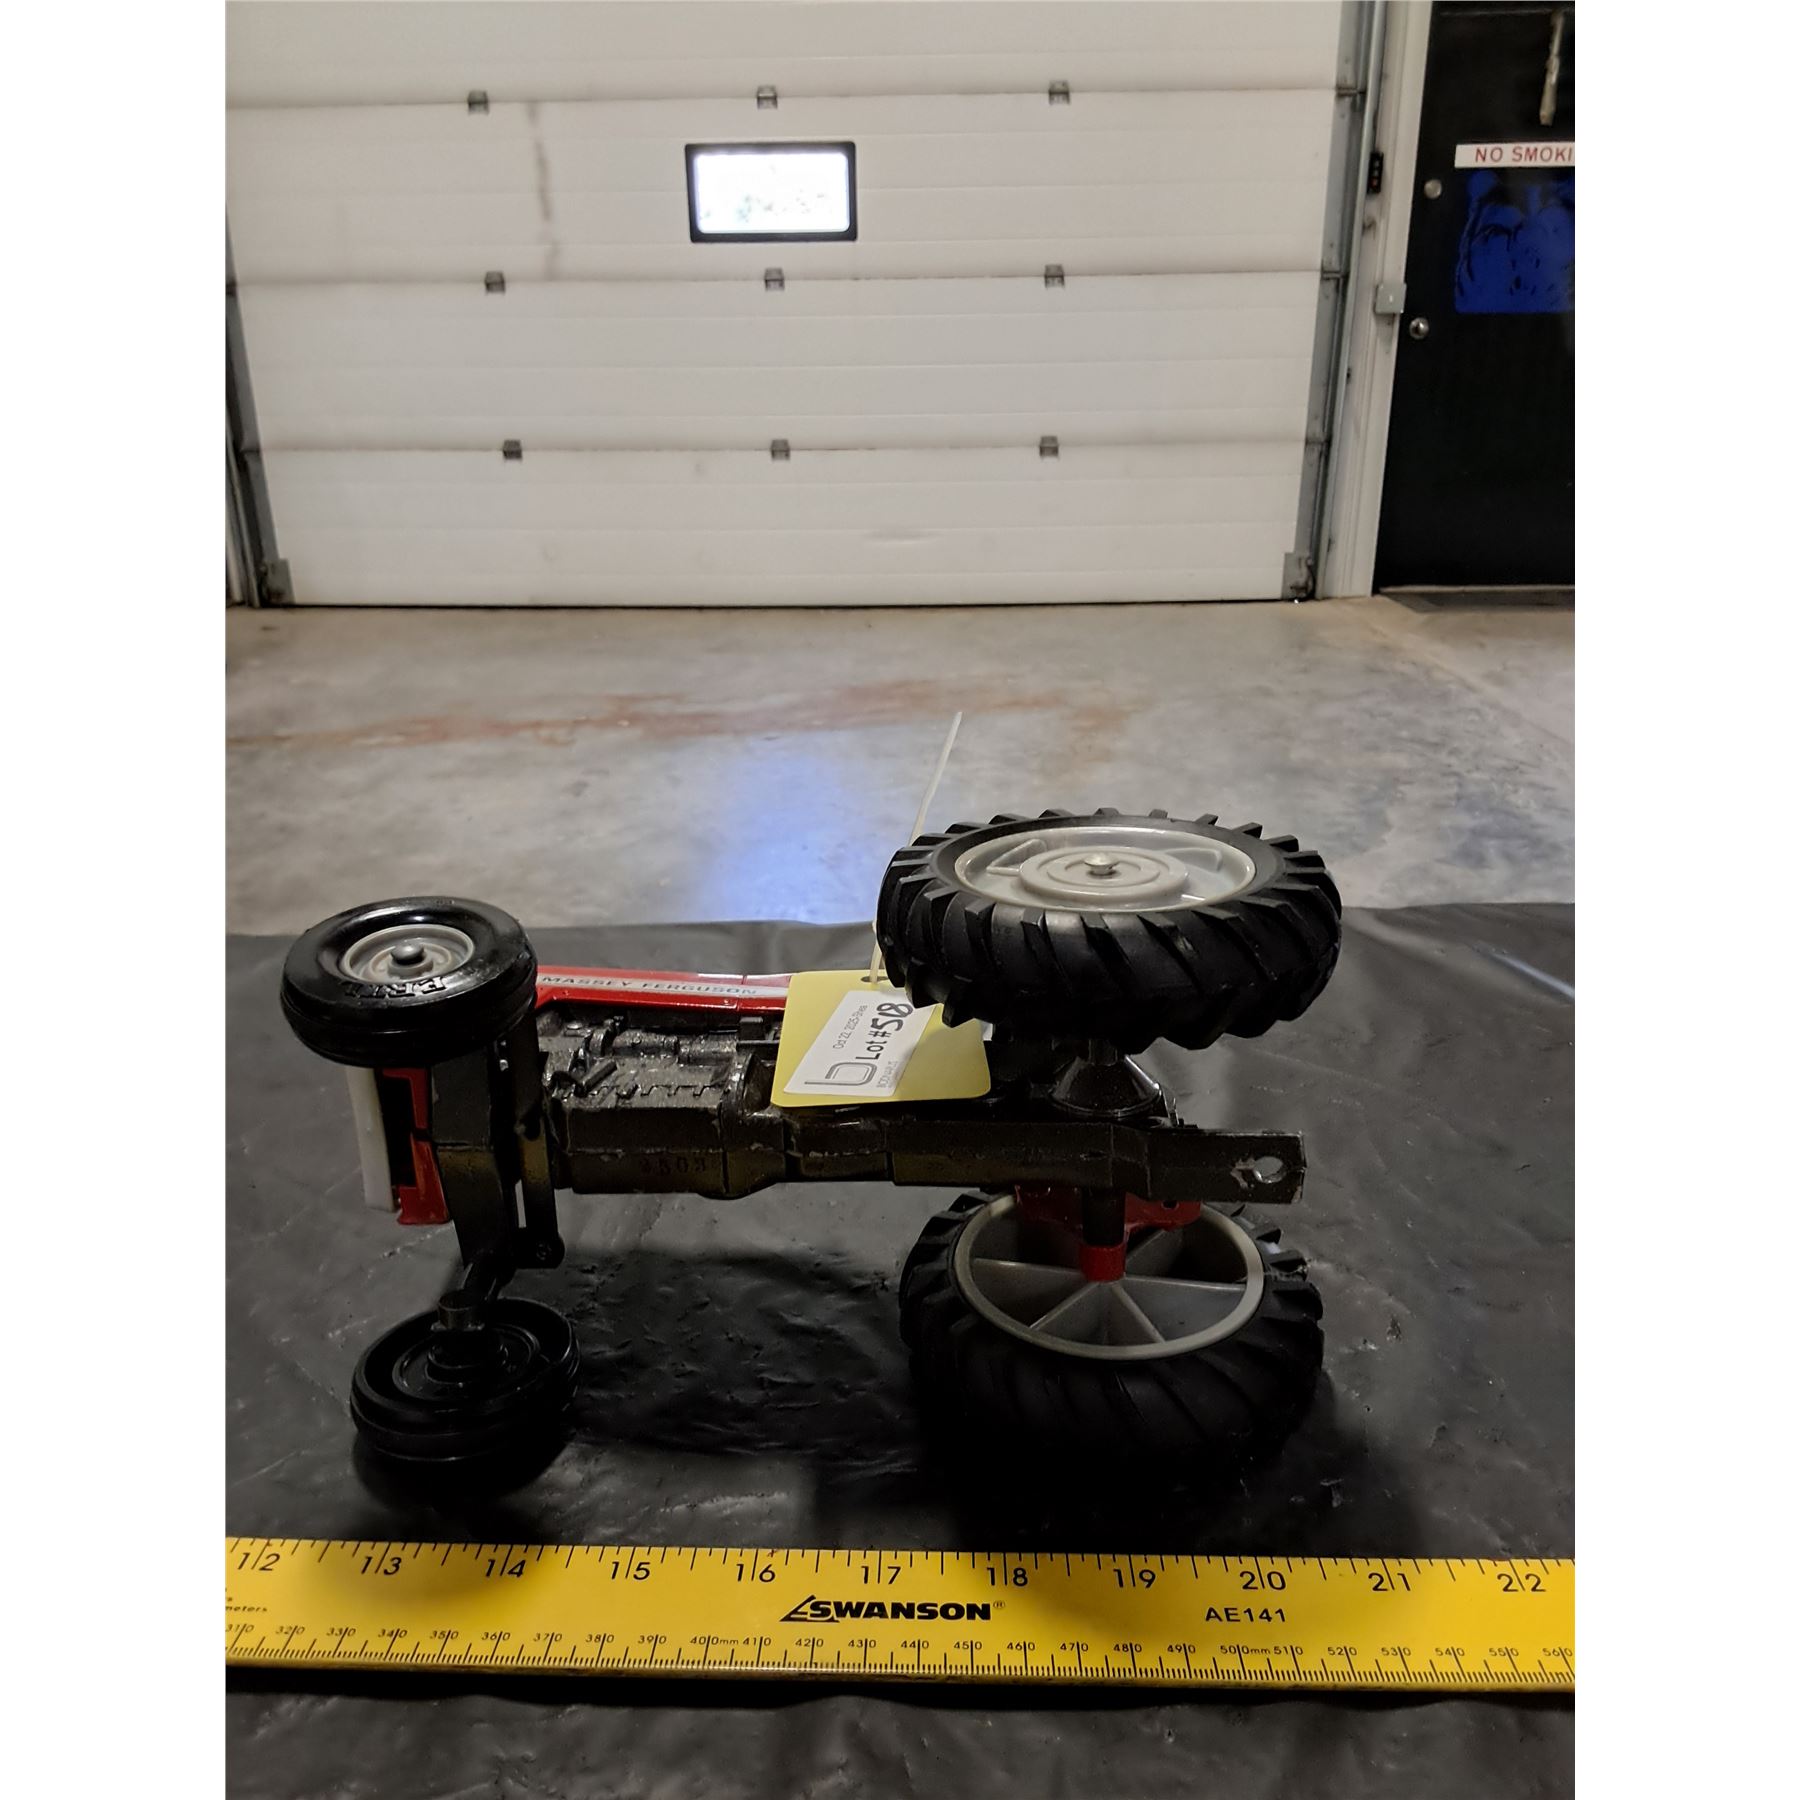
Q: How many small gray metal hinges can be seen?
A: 9